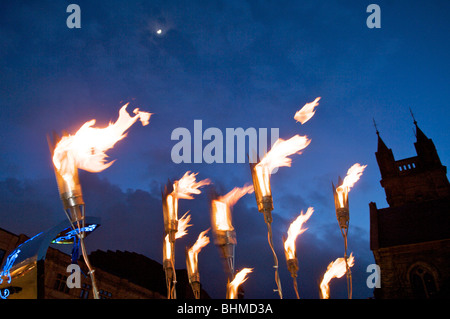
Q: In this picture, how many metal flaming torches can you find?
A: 10